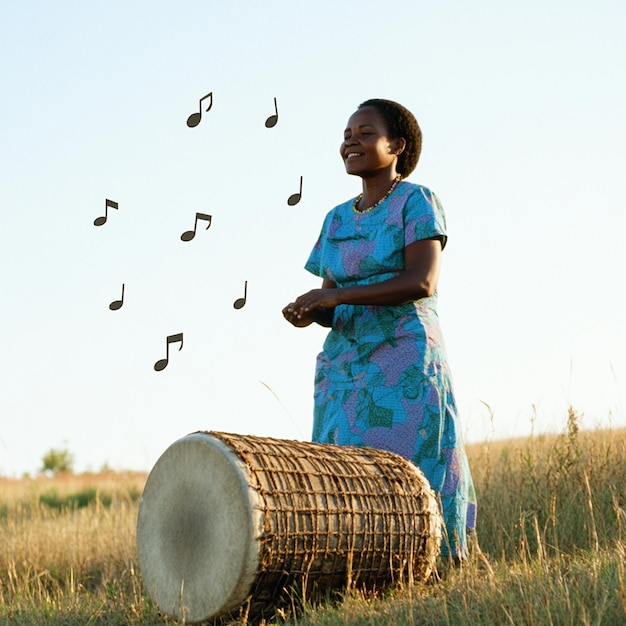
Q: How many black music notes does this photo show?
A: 8